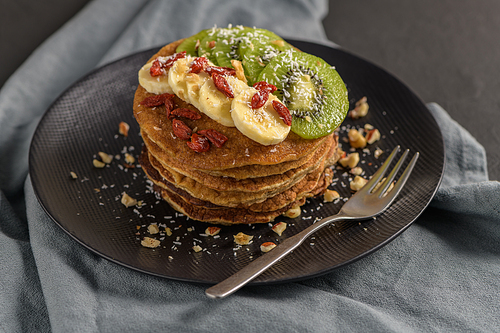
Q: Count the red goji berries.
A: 14